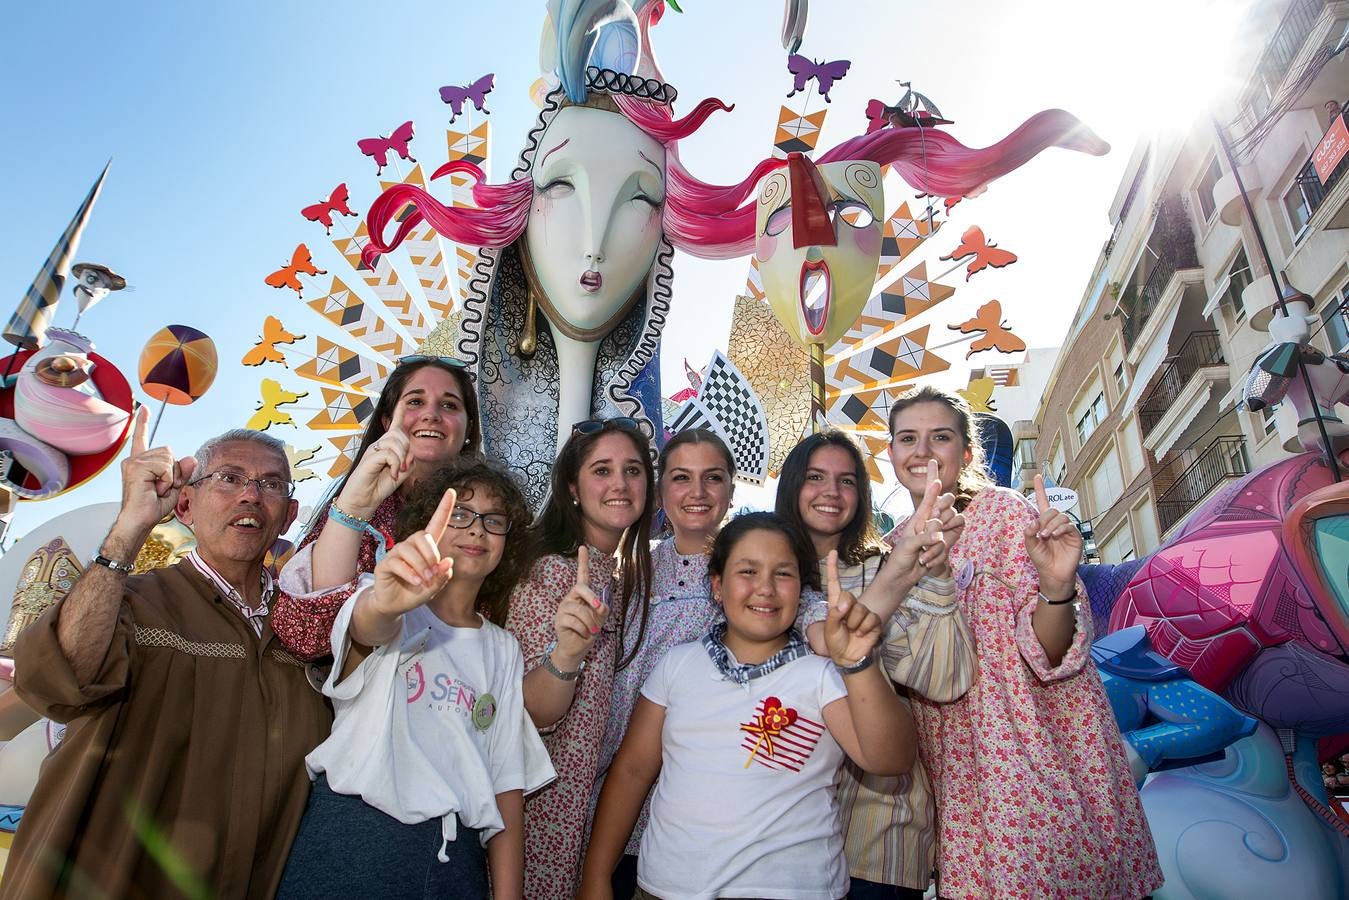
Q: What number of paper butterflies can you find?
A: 13